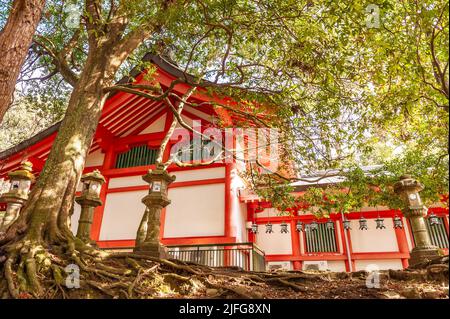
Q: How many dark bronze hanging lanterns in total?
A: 11